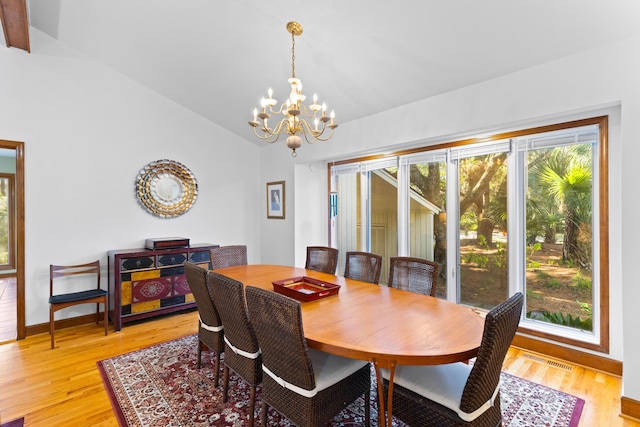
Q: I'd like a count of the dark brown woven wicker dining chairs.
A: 8